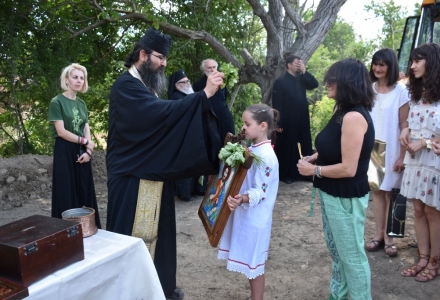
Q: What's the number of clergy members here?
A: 4